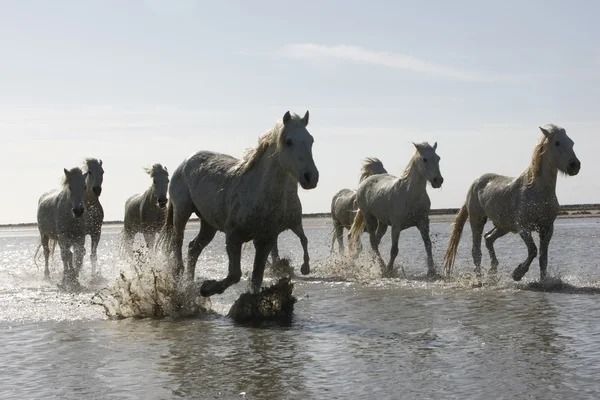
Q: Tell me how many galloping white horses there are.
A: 7